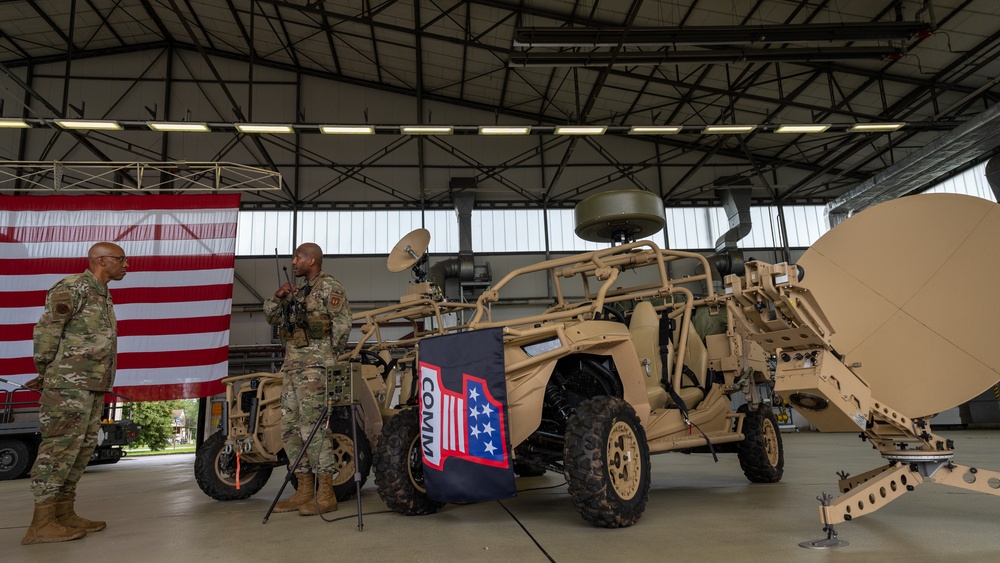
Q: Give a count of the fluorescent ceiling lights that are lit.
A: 12